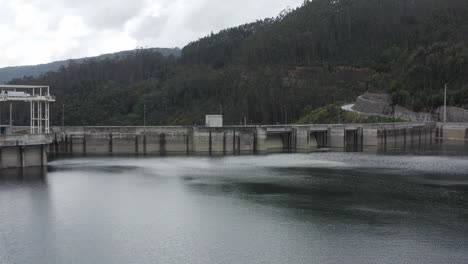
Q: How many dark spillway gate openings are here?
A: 3